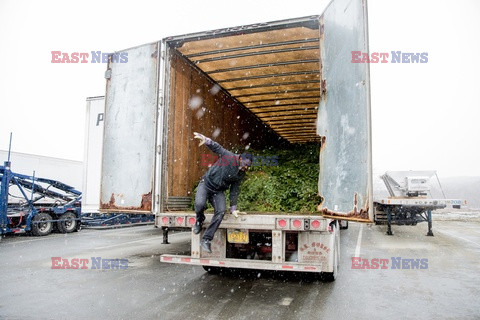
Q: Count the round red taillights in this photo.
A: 6